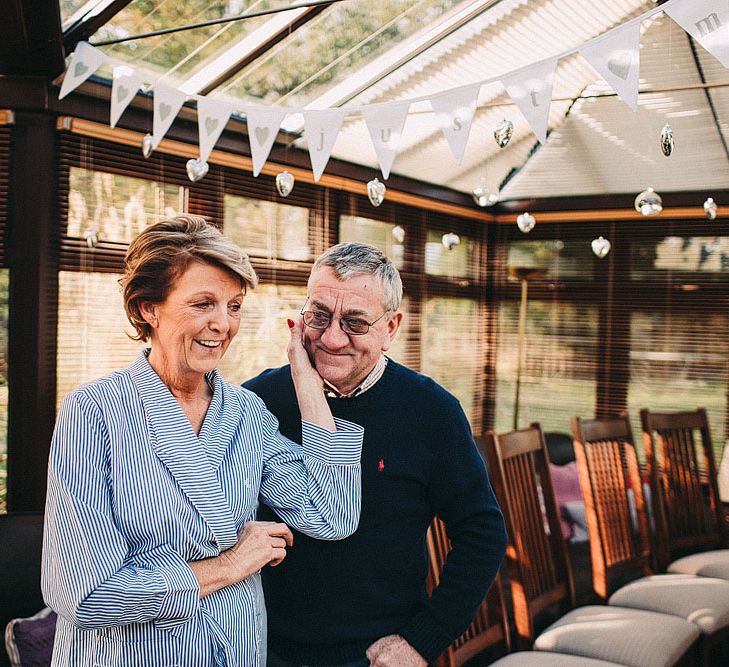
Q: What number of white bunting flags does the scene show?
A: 11